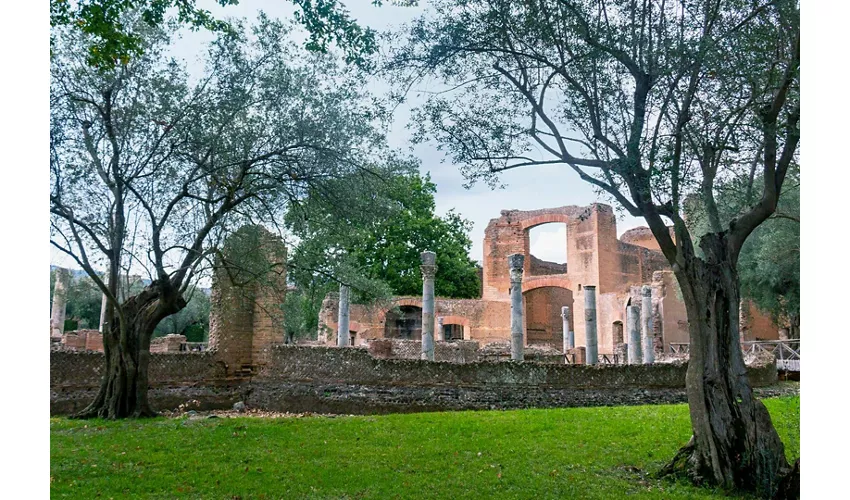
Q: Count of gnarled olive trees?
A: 2